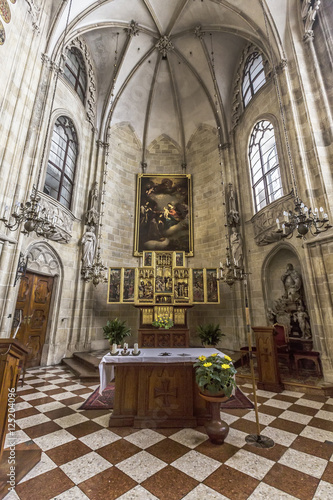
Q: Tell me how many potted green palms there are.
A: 2